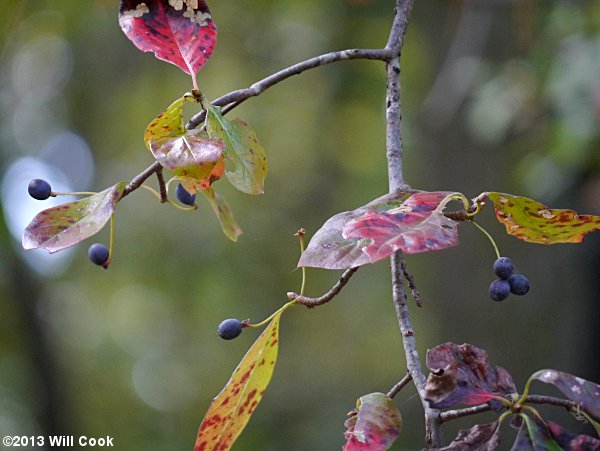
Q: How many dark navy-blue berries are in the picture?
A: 7